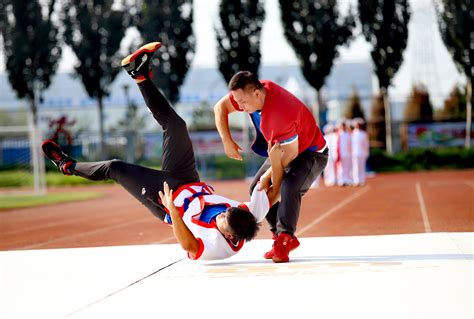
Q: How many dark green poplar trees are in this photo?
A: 7